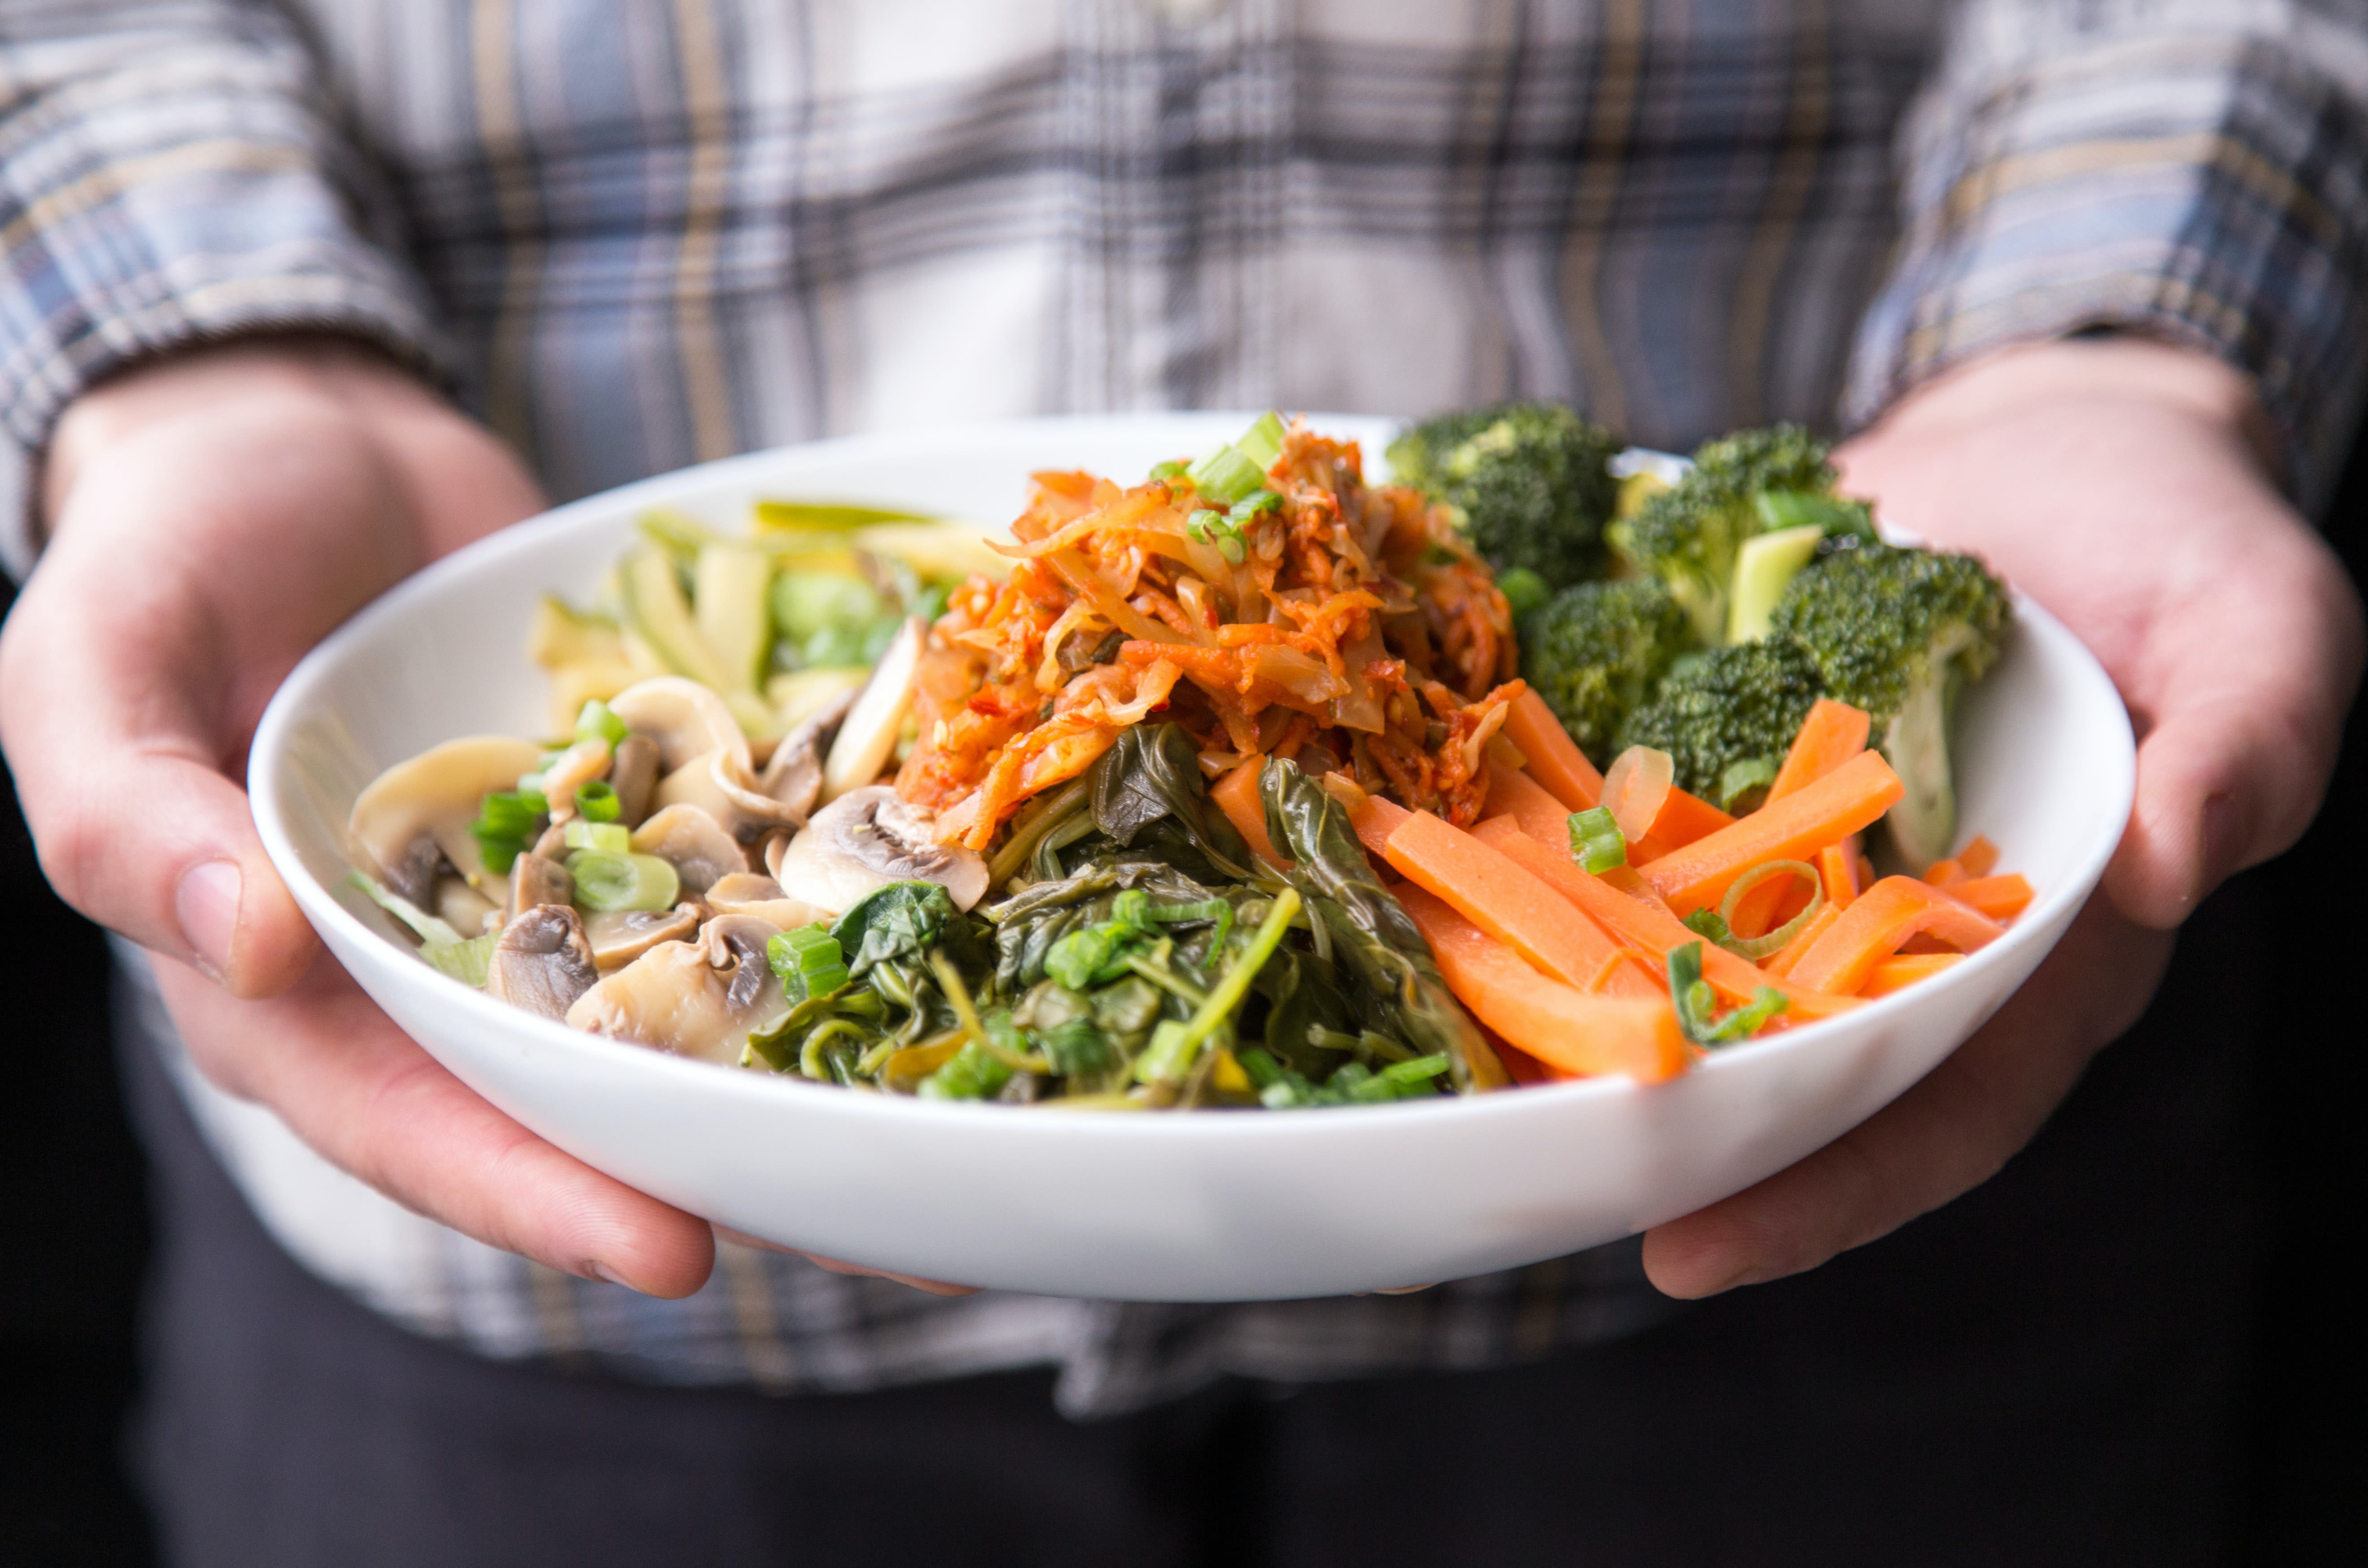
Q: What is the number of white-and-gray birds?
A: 0